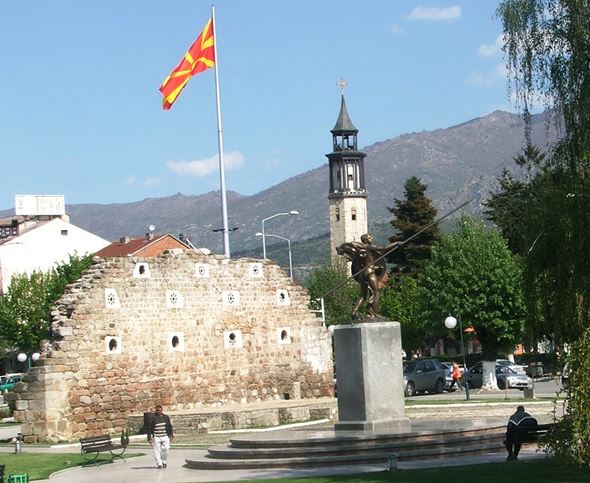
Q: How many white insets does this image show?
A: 11